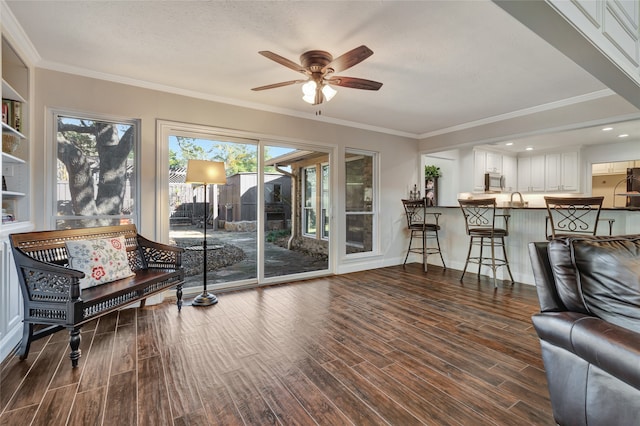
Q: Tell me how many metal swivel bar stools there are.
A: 3